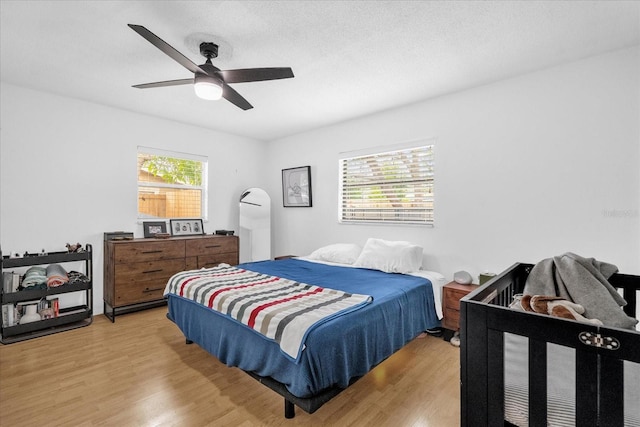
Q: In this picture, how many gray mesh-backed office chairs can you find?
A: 0